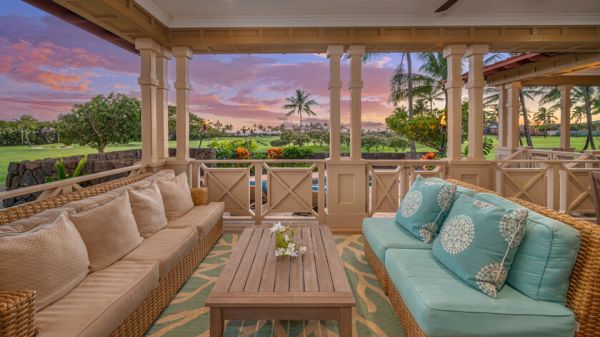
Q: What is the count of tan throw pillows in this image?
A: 4